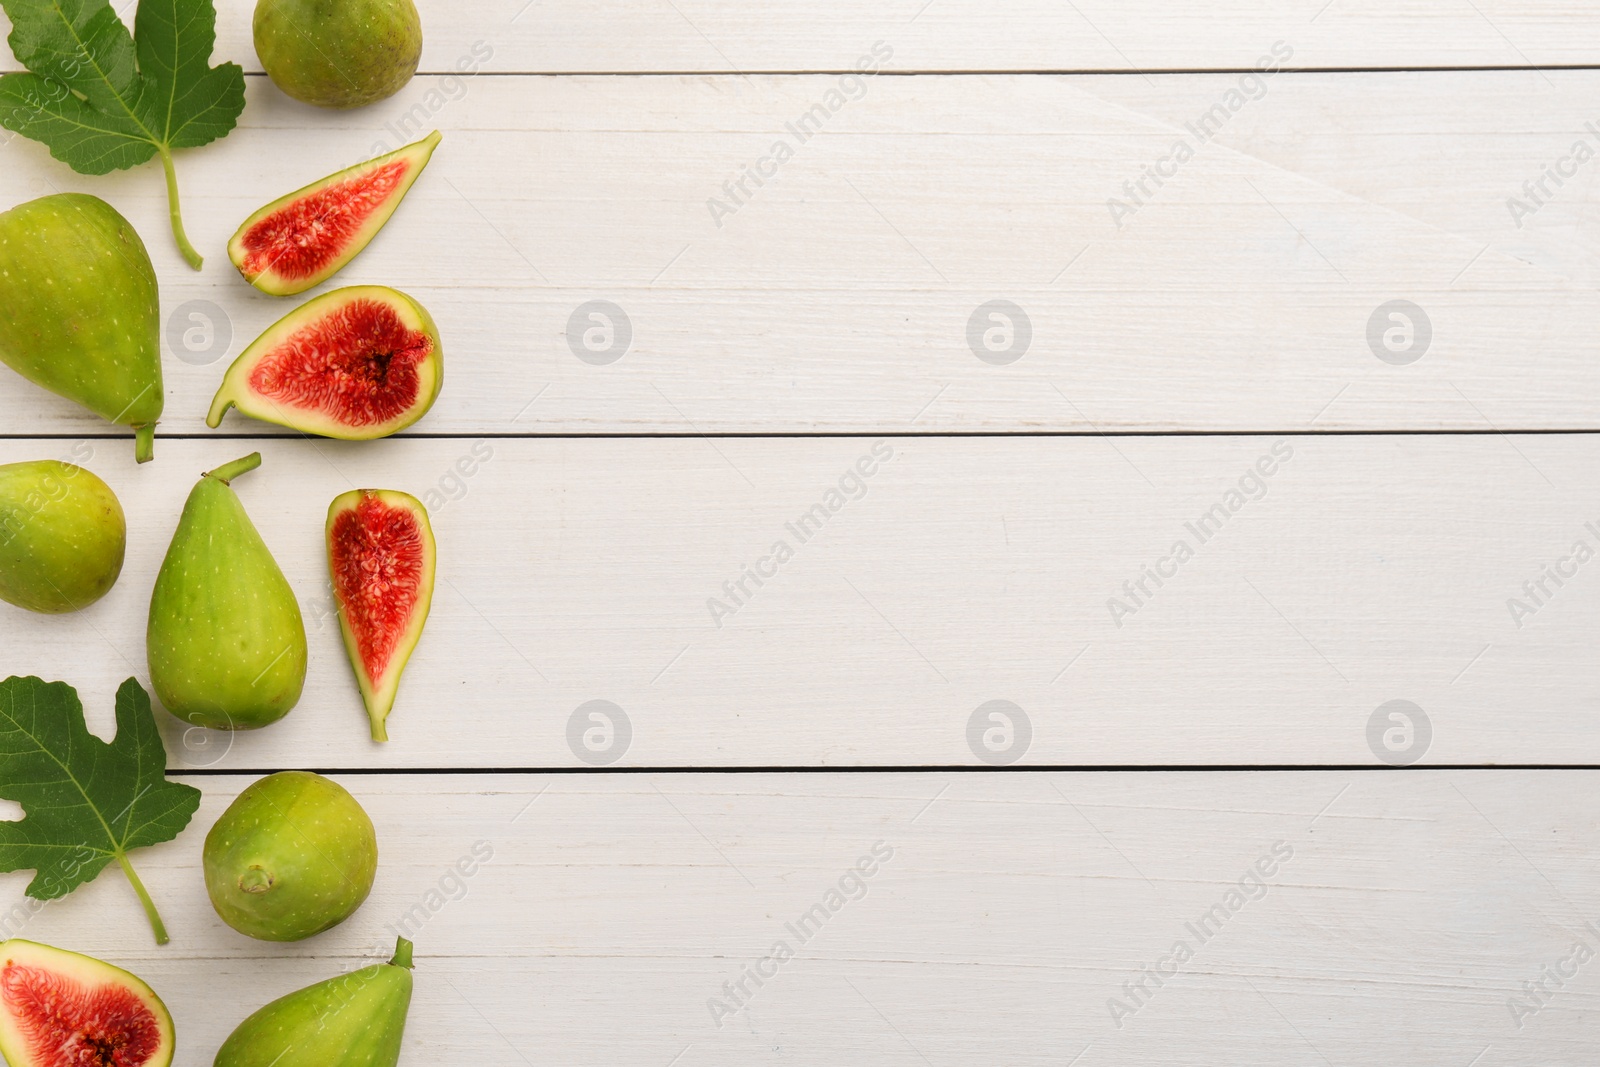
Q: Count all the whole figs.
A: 6